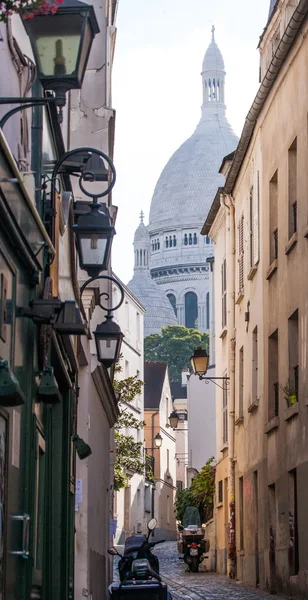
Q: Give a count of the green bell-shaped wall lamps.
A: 3